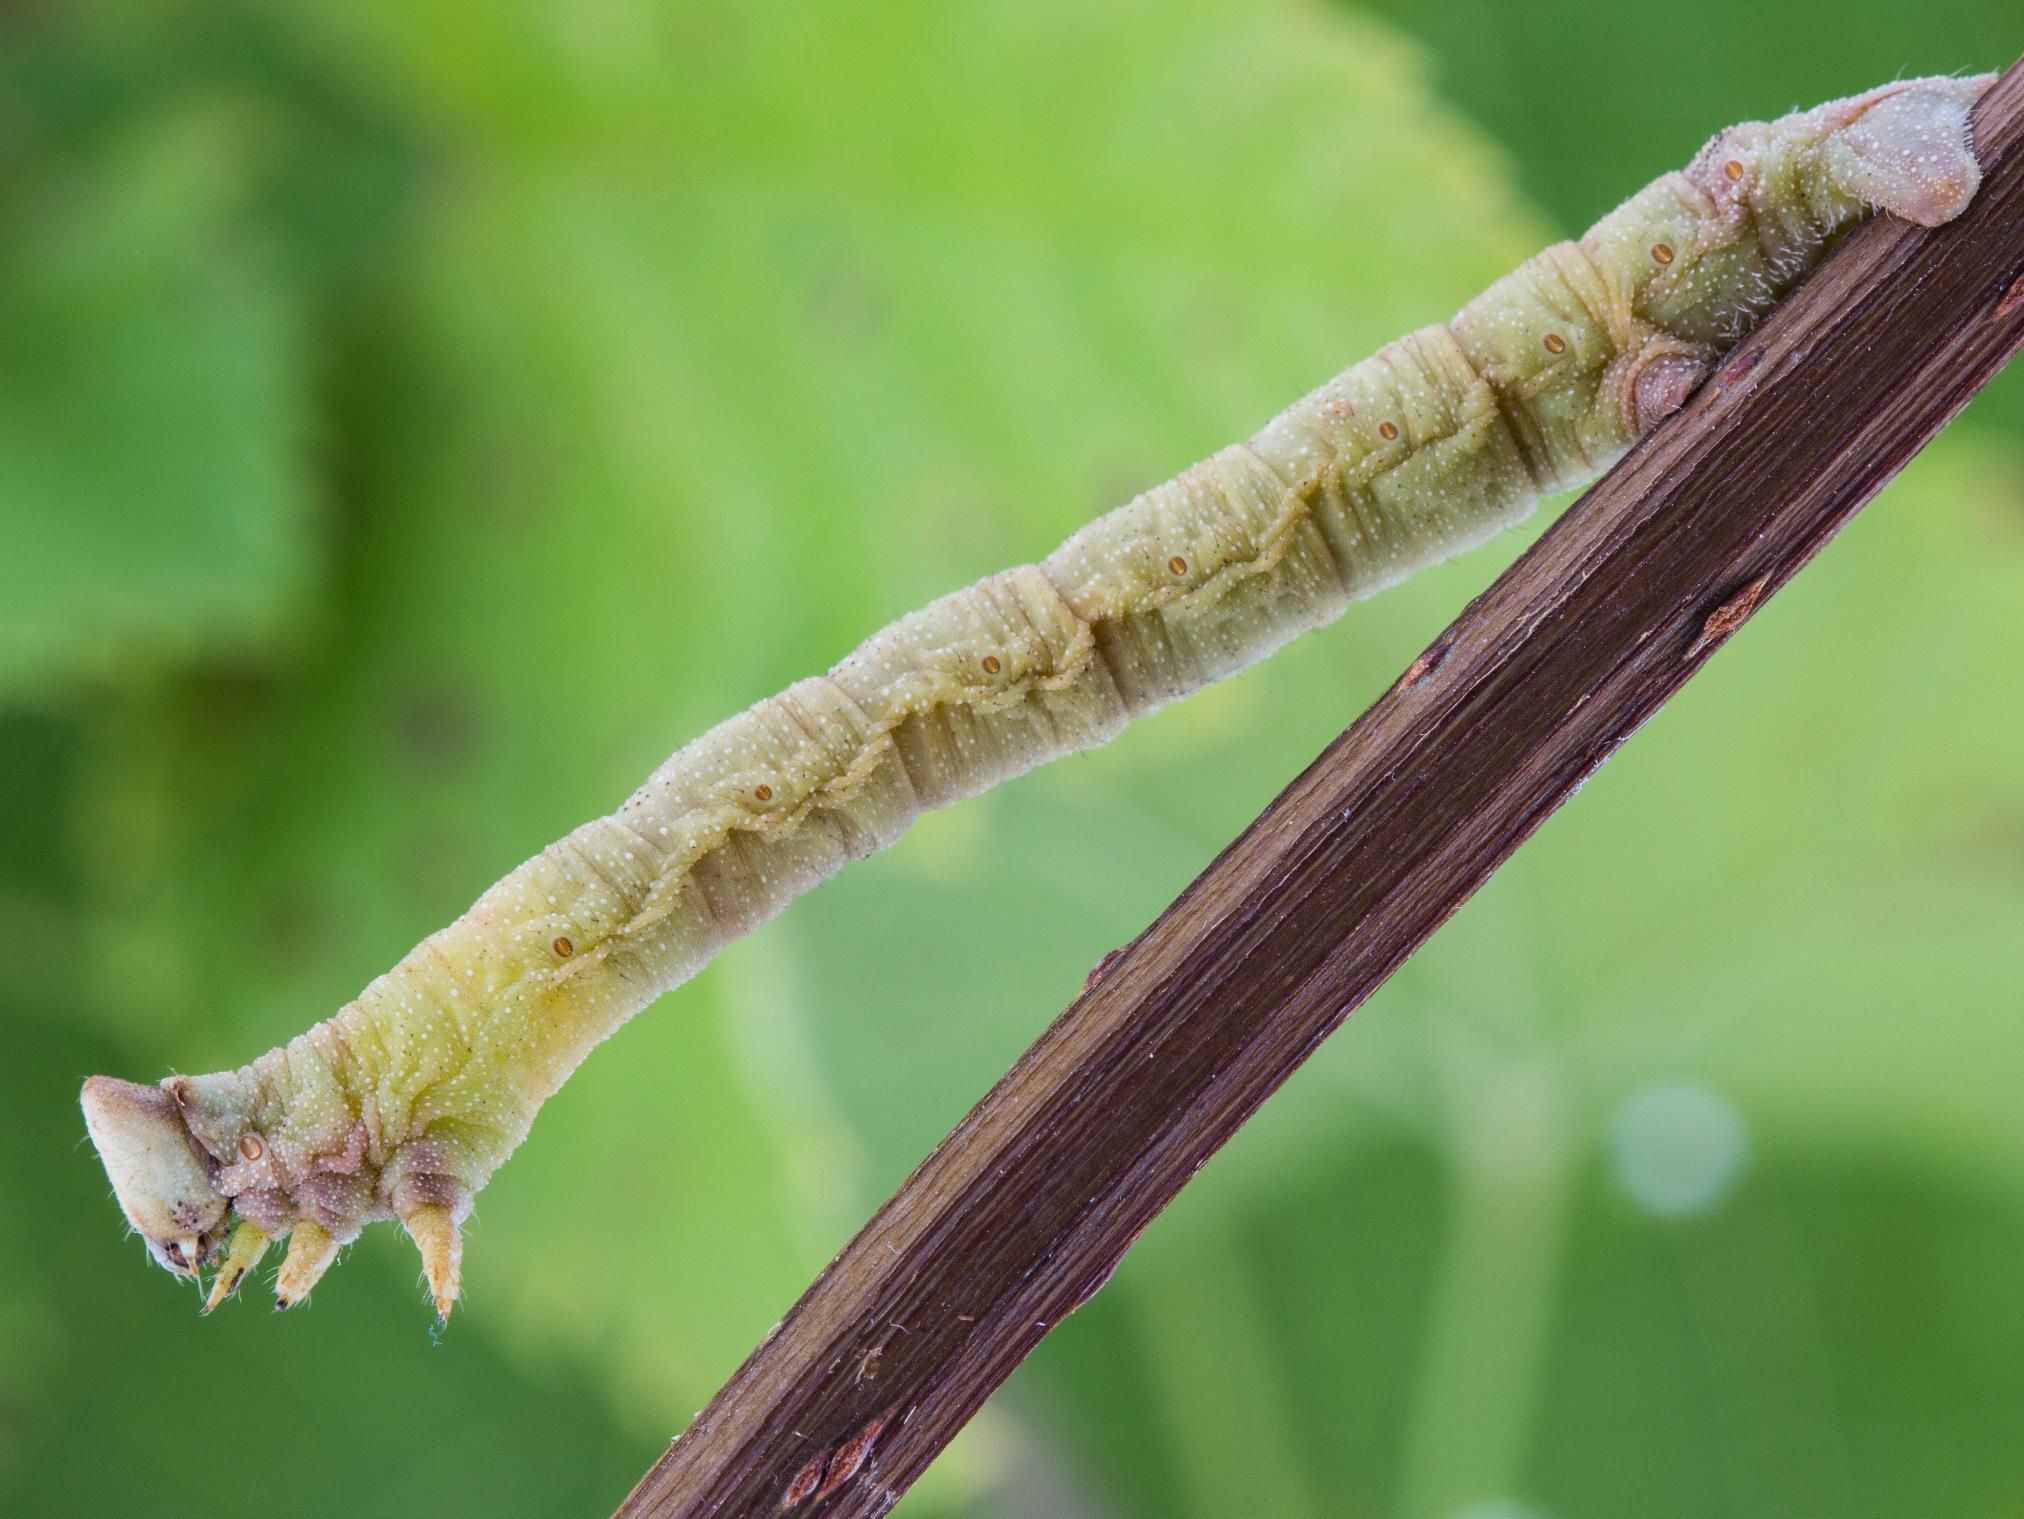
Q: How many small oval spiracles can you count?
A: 9